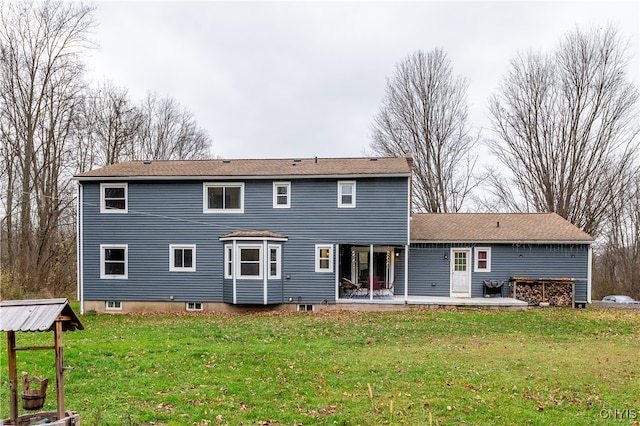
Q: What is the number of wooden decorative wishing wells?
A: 1